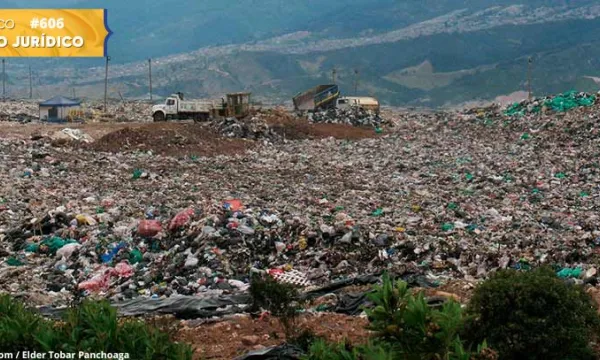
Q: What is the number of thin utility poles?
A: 7